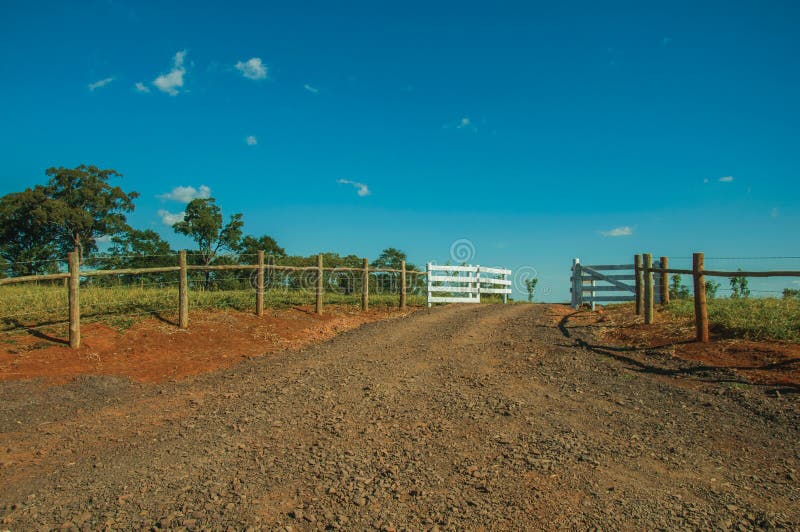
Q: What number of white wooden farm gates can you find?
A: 2